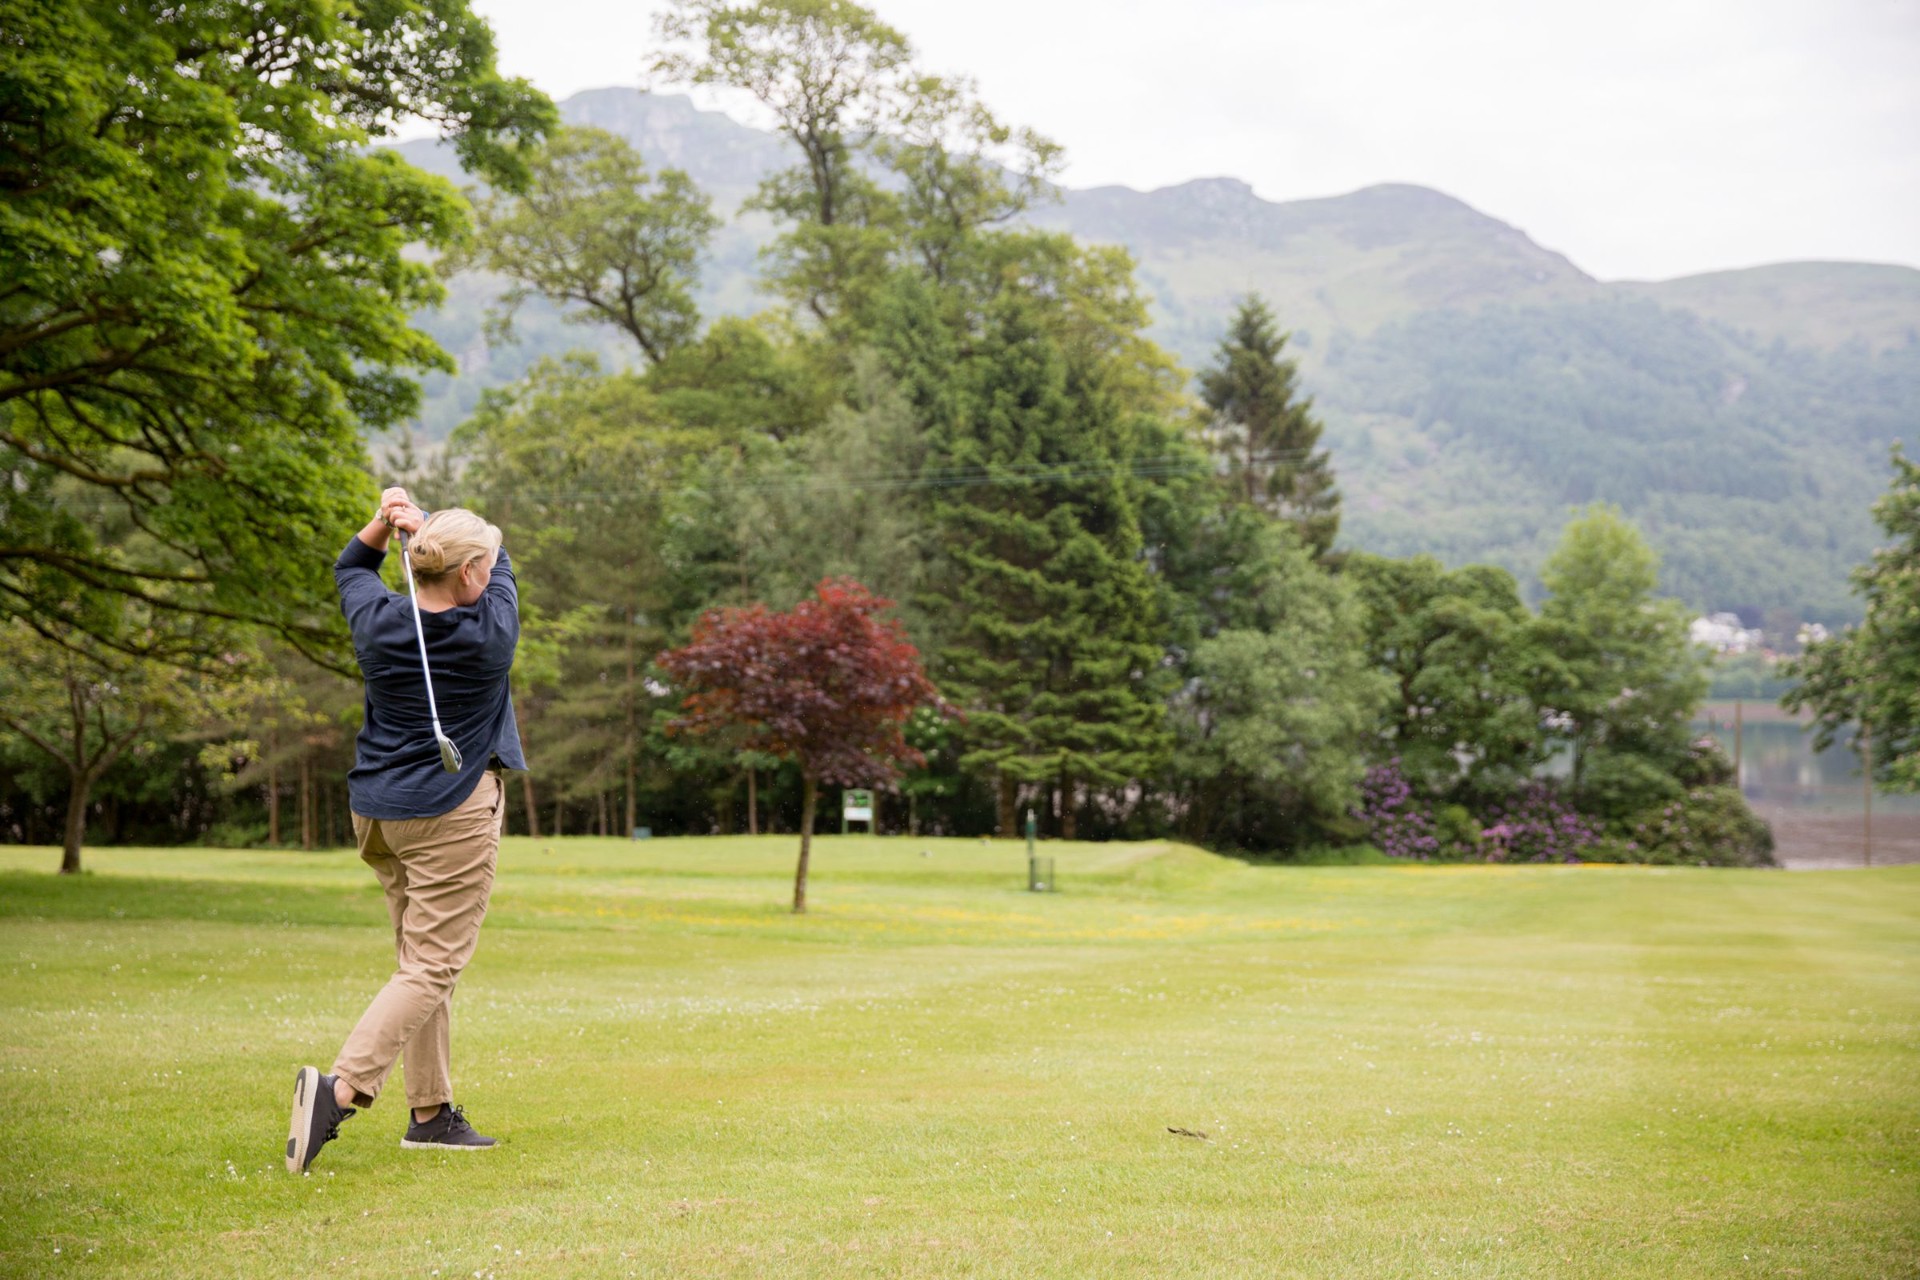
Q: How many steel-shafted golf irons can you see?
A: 1